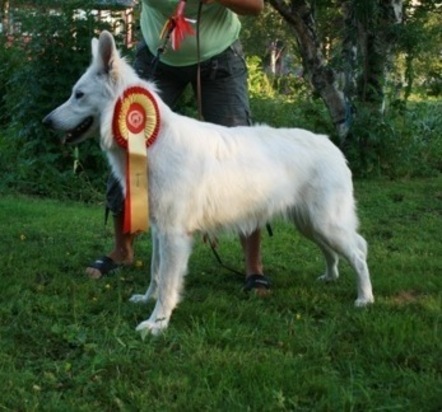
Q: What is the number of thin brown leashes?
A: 1